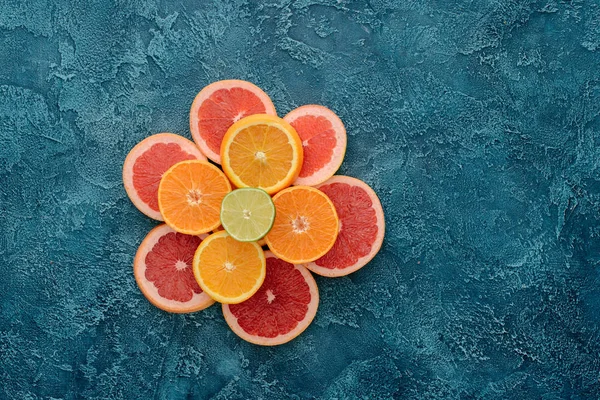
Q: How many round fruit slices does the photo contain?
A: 11